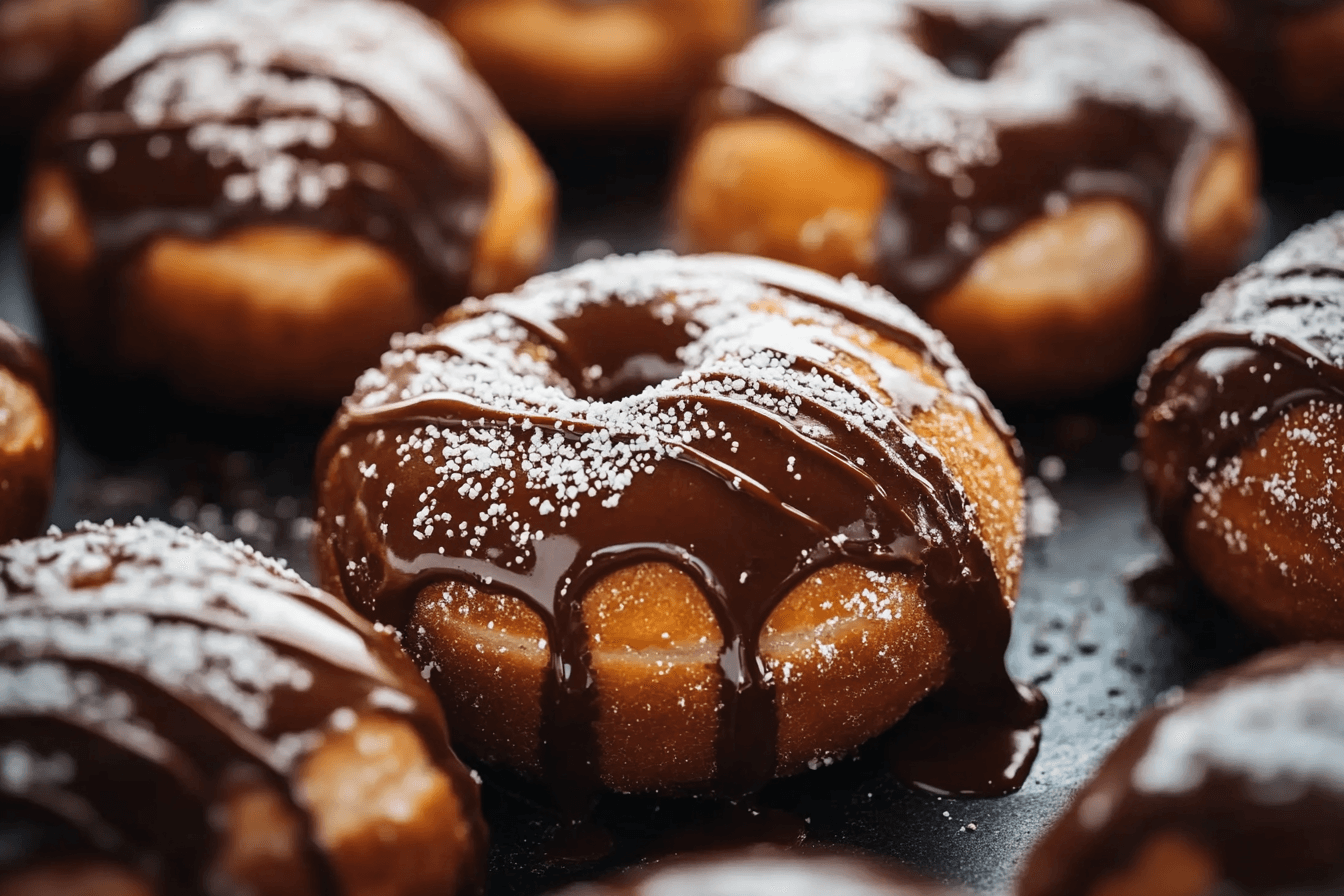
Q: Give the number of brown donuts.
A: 11